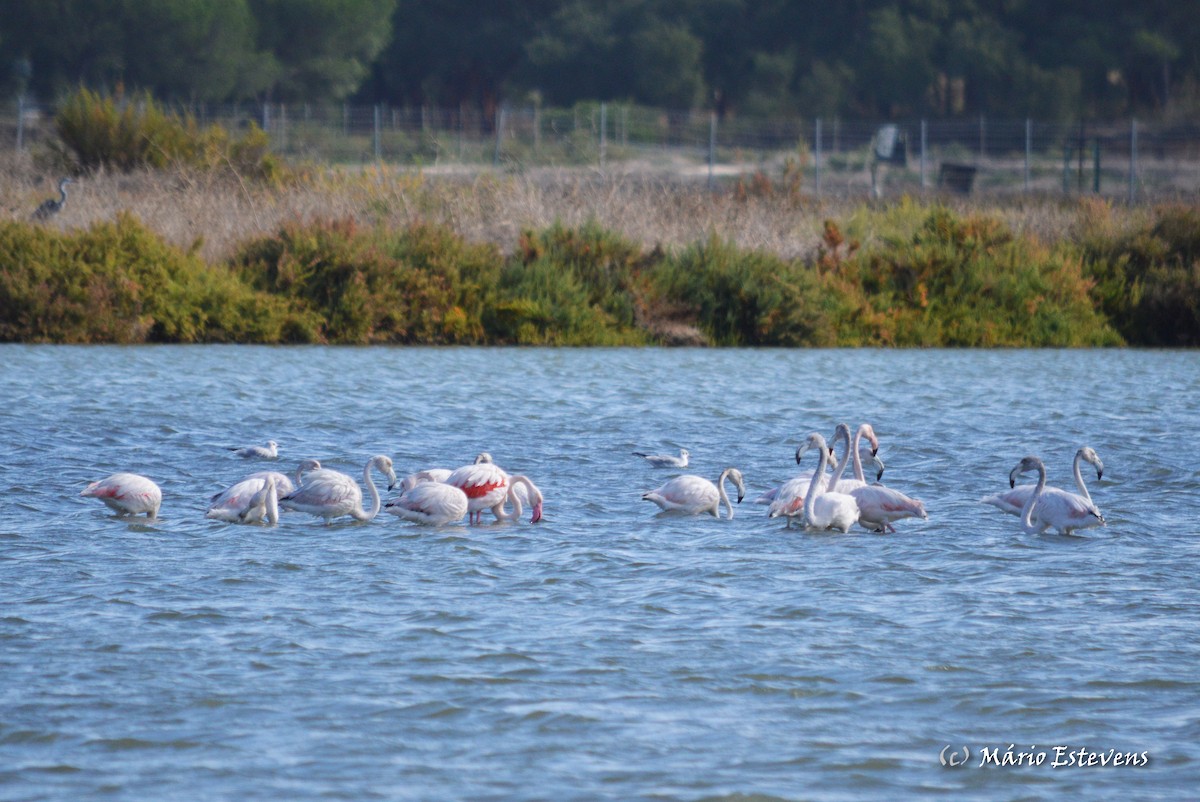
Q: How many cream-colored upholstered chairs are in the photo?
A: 0